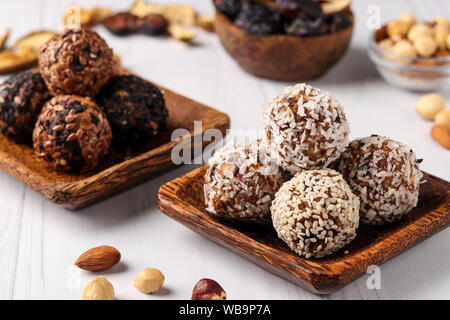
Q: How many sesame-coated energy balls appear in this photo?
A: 1